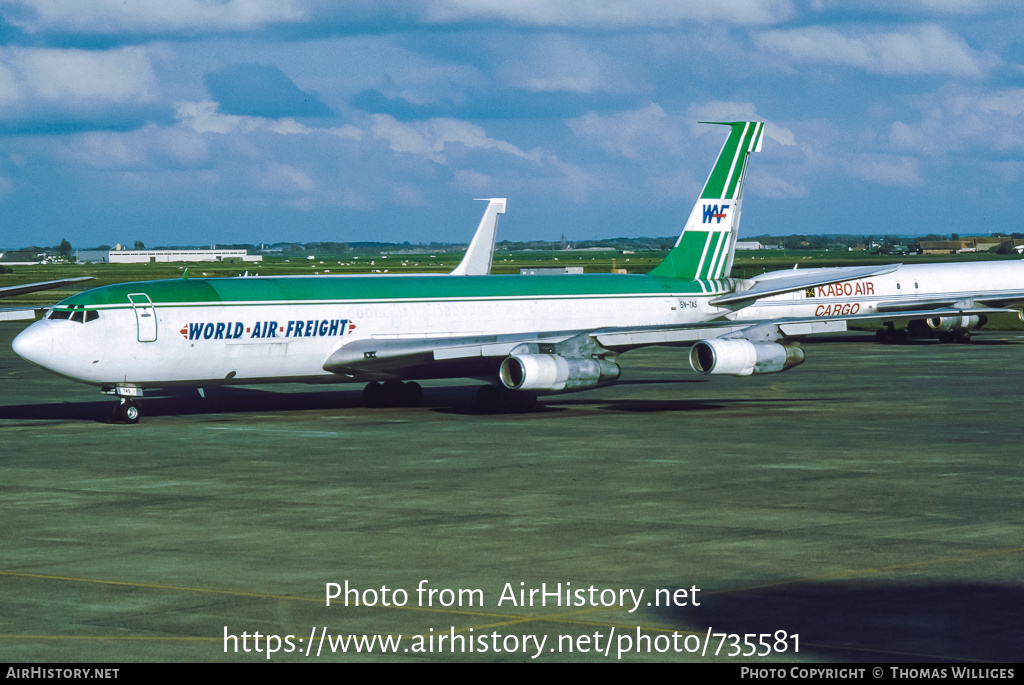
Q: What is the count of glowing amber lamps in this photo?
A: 0